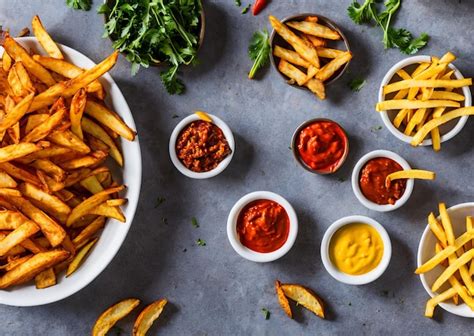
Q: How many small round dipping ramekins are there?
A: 5